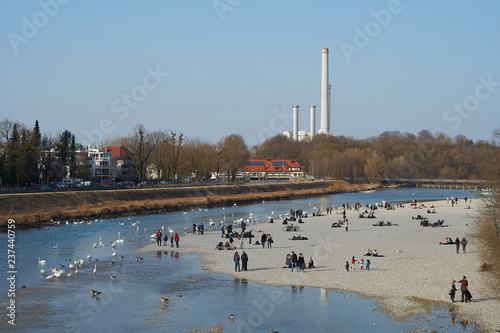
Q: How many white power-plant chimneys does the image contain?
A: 3